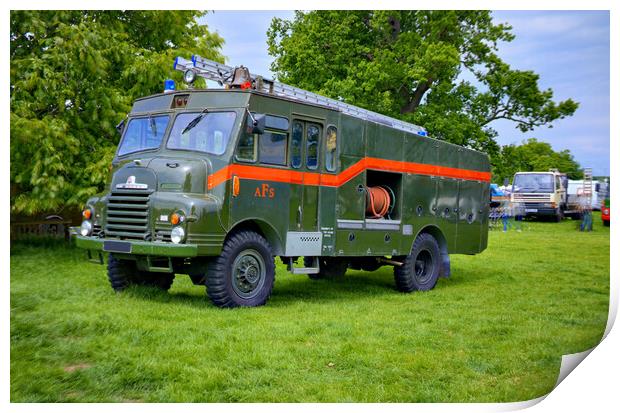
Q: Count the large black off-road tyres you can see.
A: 4